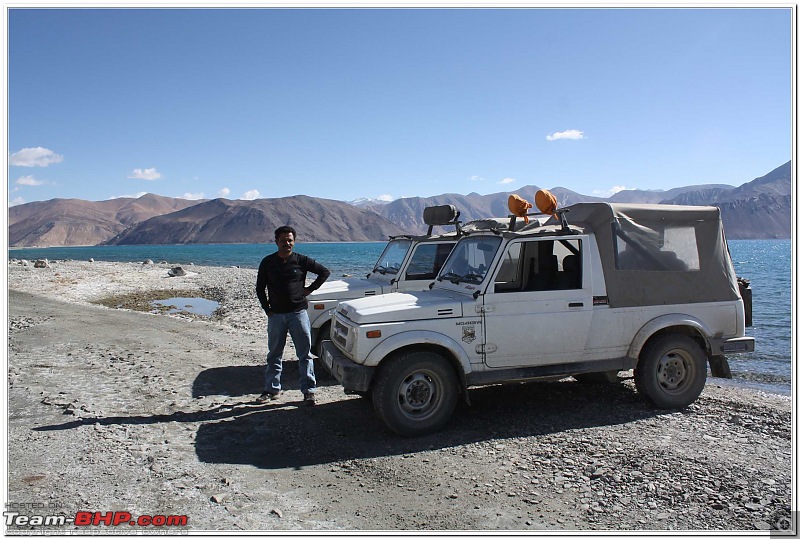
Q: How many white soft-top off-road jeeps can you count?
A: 2